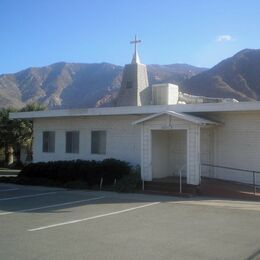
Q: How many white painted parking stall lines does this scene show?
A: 4